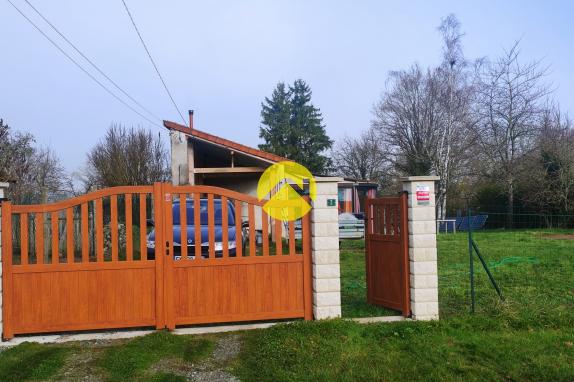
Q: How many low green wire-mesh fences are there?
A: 1